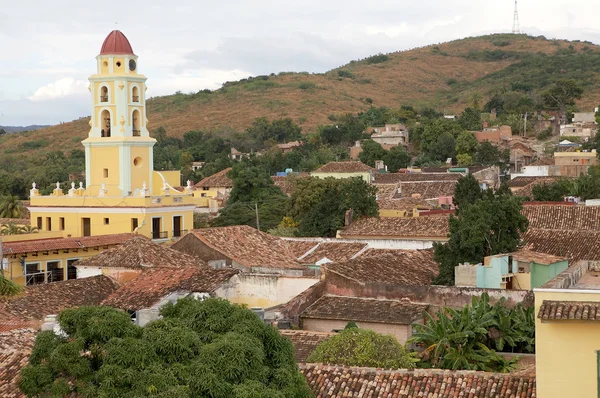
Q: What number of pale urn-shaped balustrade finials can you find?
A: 8